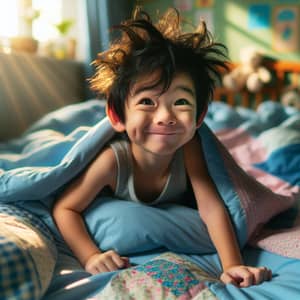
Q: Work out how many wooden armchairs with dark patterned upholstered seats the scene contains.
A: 0